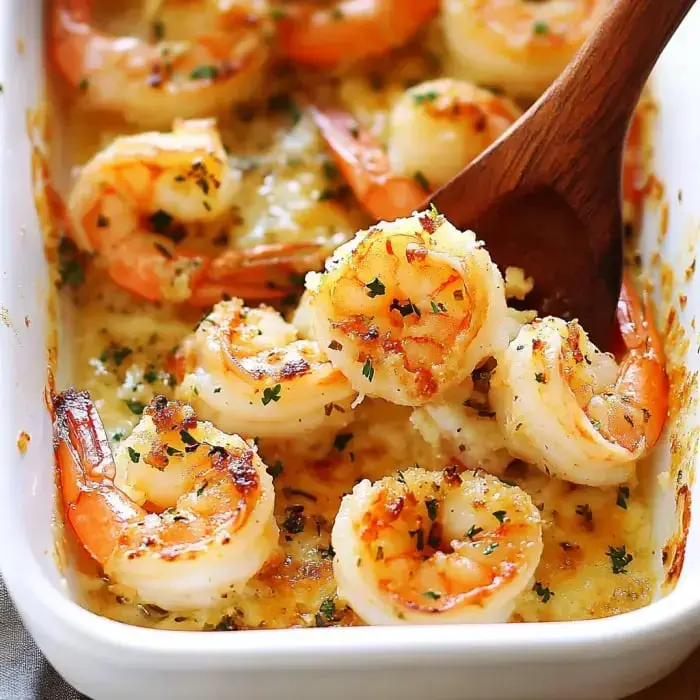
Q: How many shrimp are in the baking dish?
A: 10